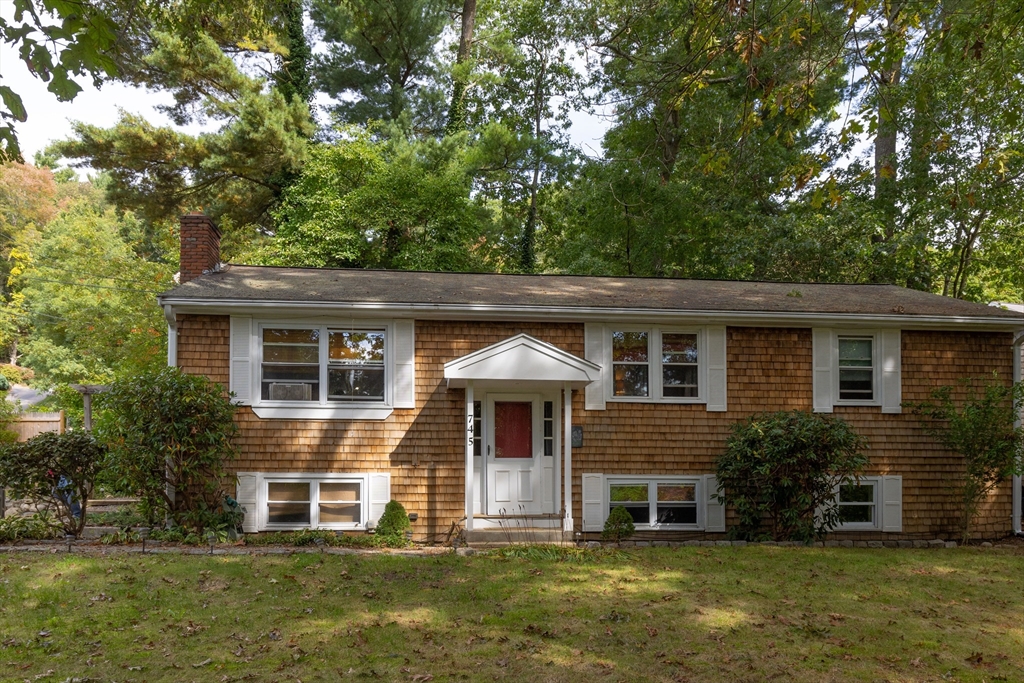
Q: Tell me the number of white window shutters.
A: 12